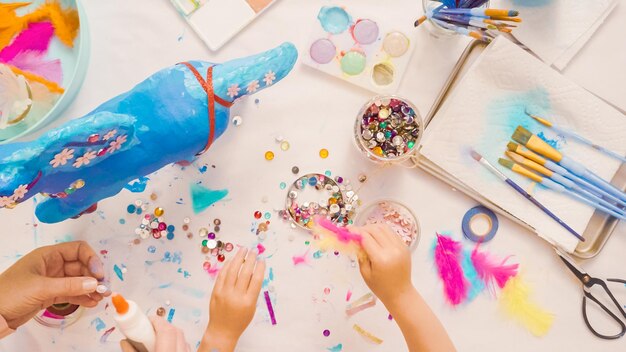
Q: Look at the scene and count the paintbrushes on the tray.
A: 6